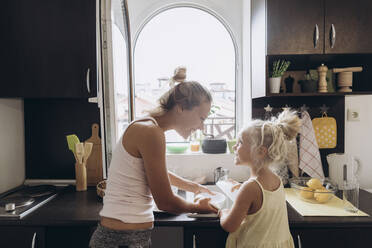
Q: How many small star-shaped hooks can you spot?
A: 4